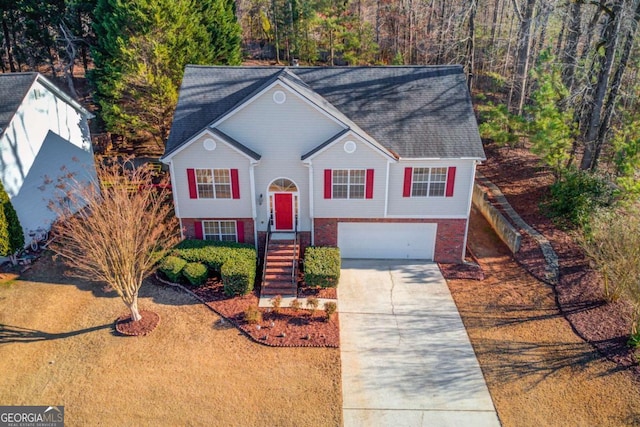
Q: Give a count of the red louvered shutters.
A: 8